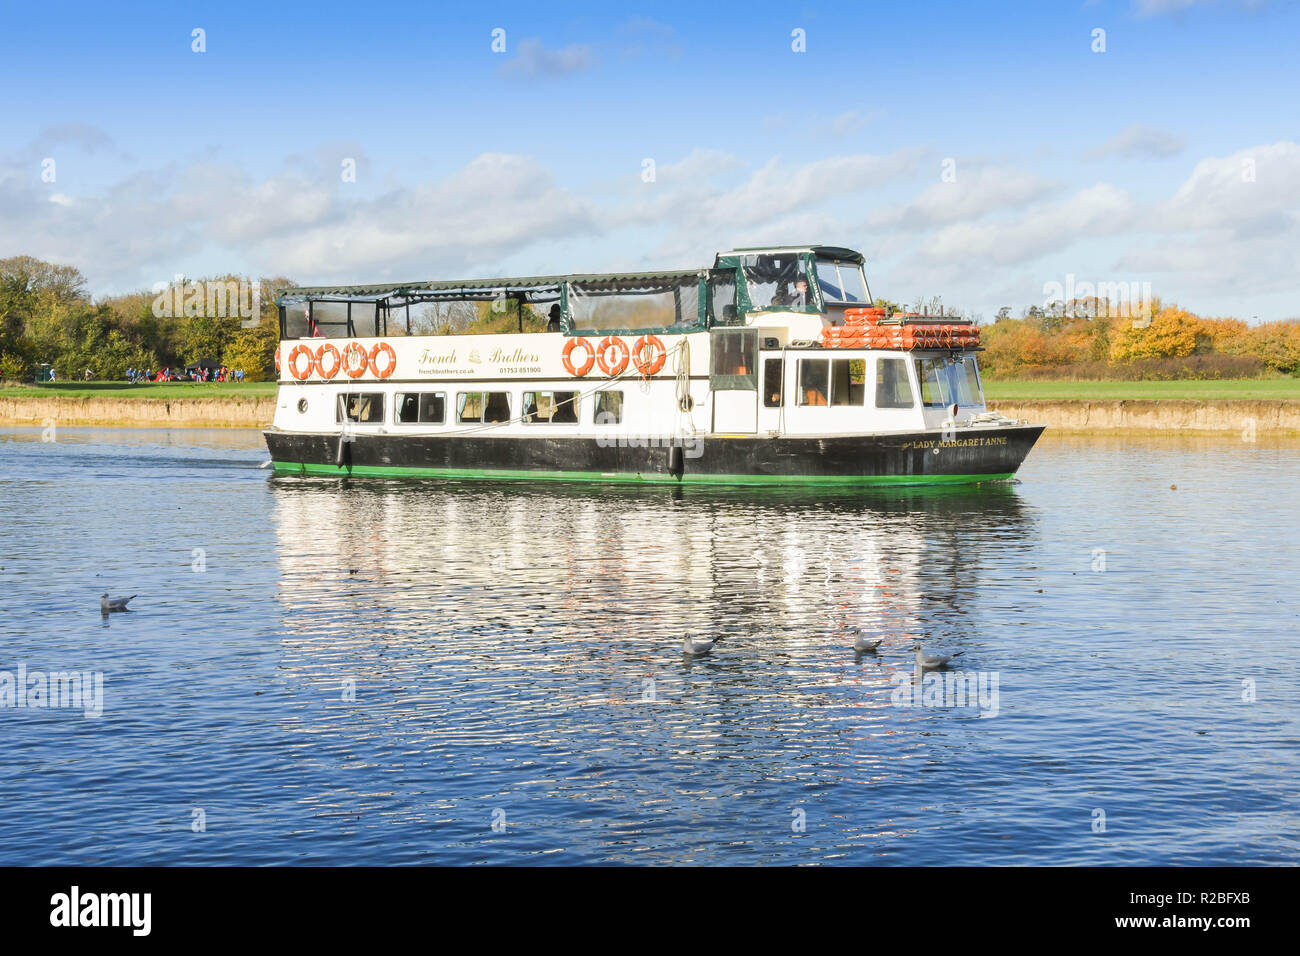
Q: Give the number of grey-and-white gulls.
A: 4